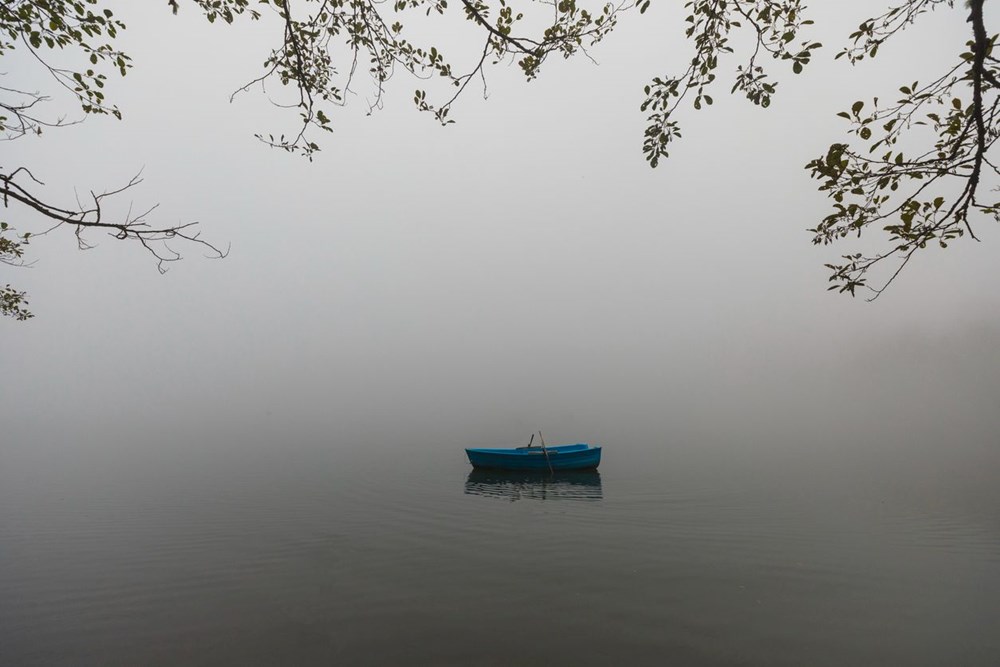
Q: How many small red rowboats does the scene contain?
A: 0